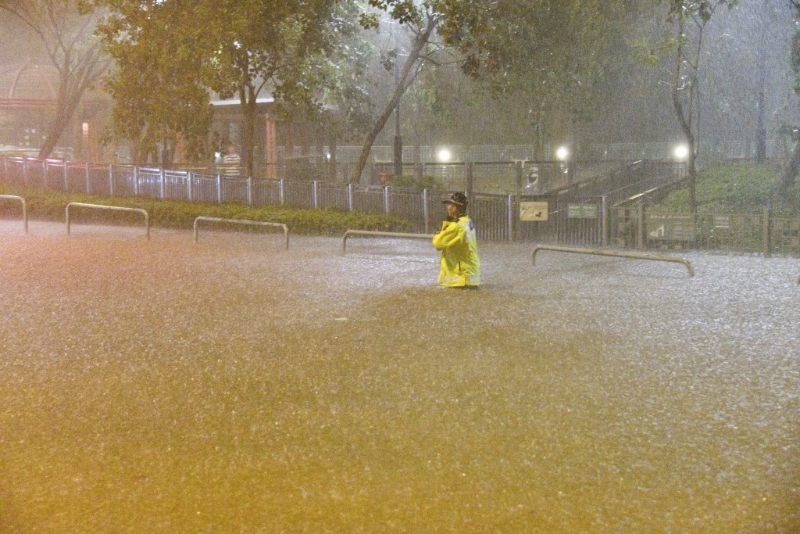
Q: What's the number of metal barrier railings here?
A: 5